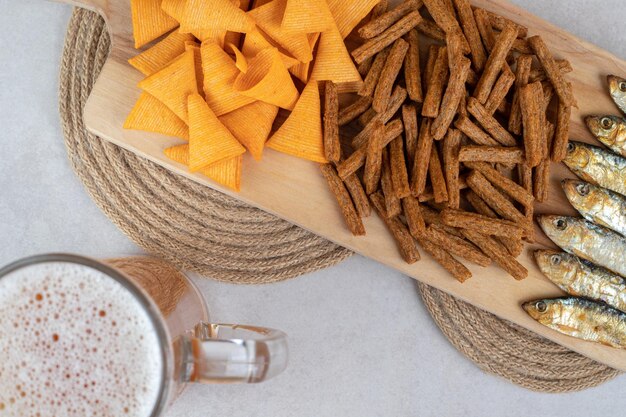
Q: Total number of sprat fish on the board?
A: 7